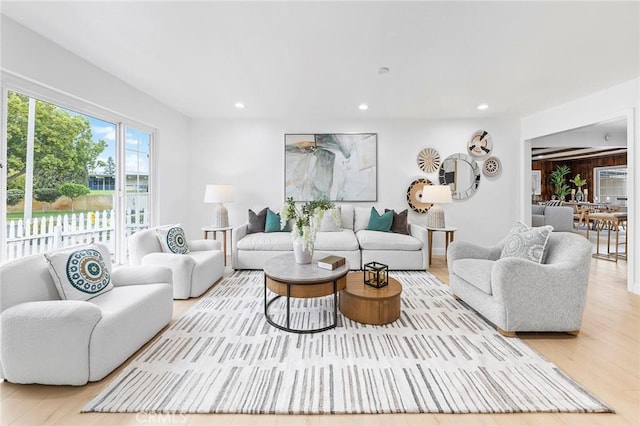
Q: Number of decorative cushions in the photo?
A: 8